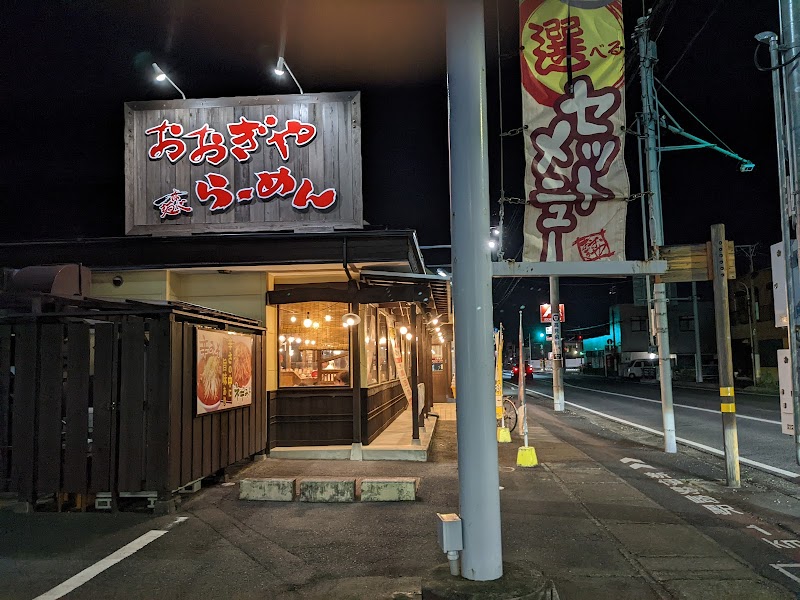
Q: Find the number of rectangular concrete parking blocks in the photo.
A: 3